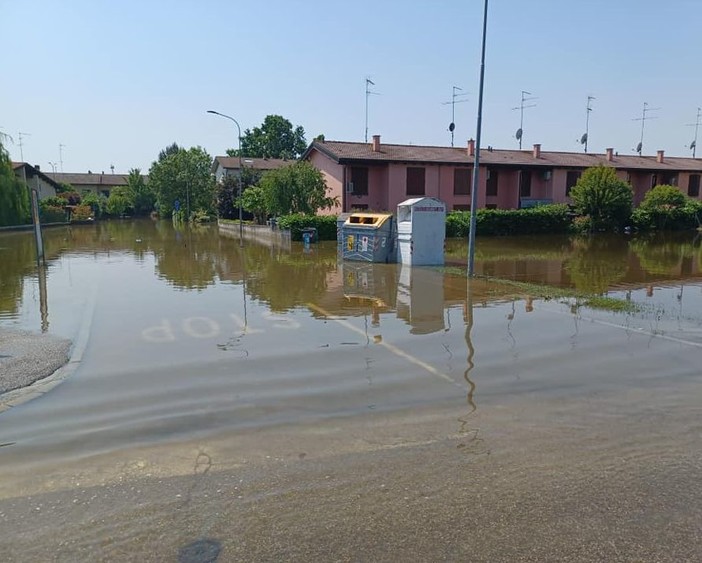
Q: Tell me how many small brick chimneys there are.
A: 5